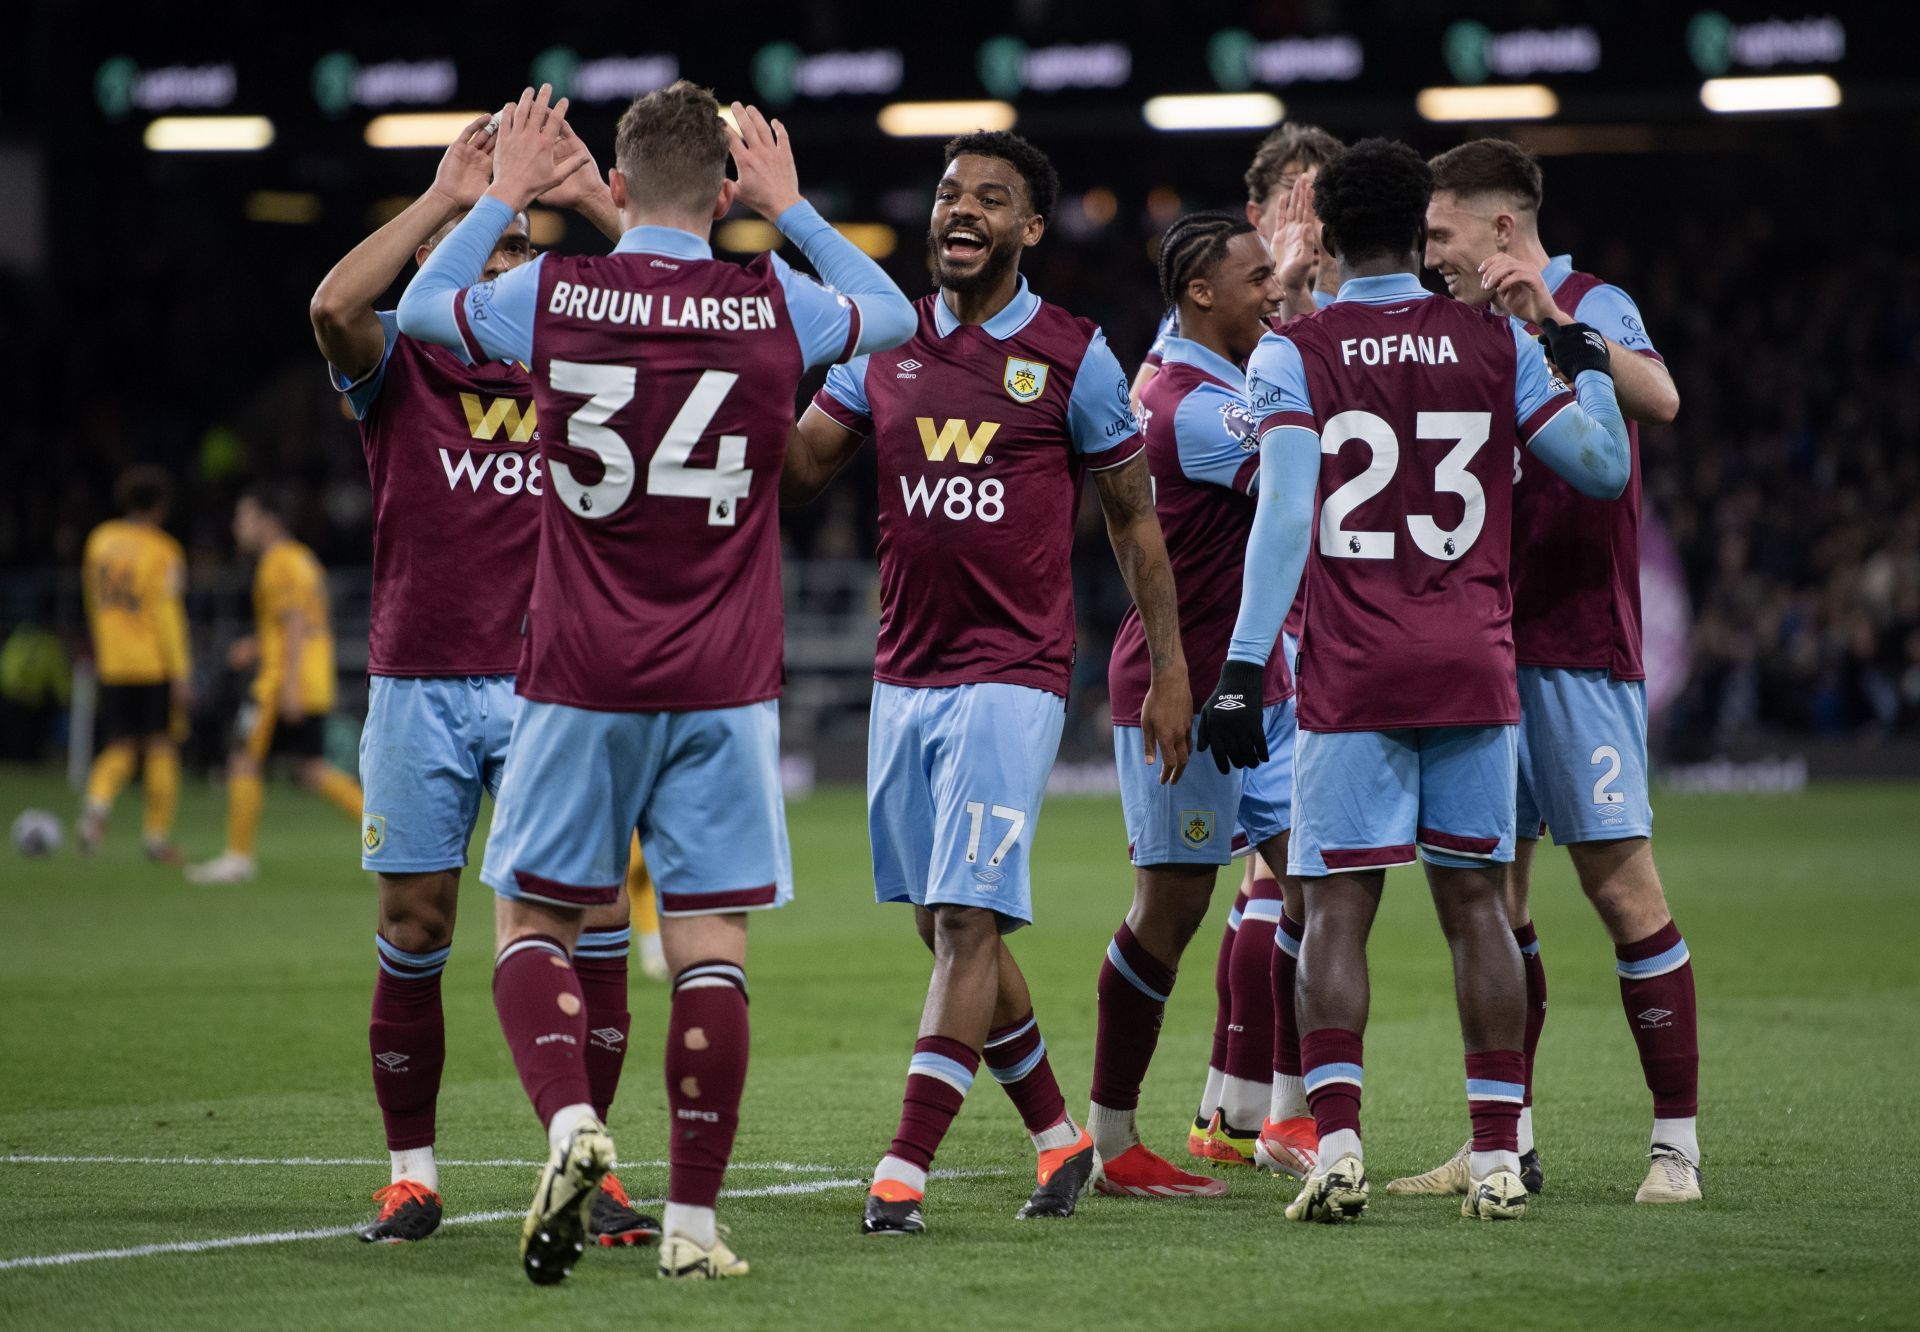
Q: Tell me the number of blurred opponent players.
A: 2